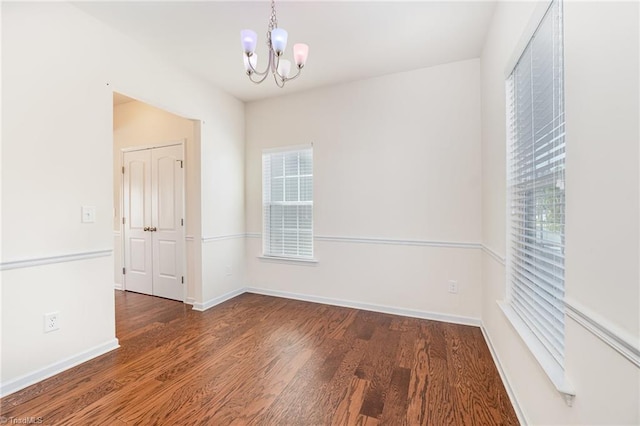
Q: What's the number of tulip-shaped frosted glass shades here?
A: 5